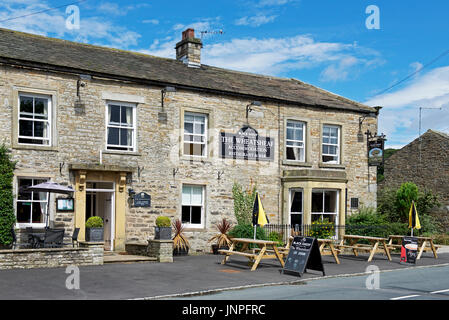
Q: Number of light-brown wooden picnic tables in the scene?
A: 4